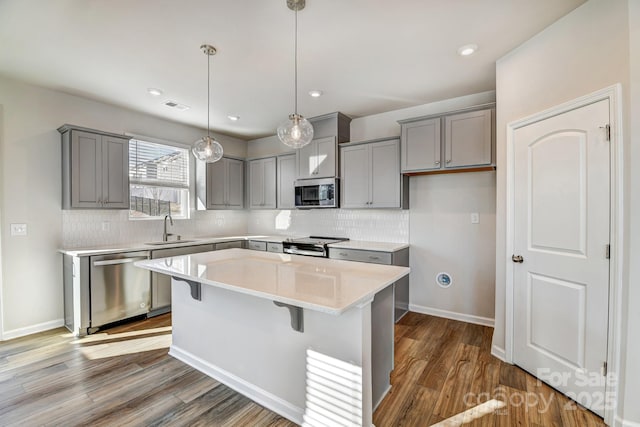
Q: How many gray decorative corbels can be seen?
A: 2